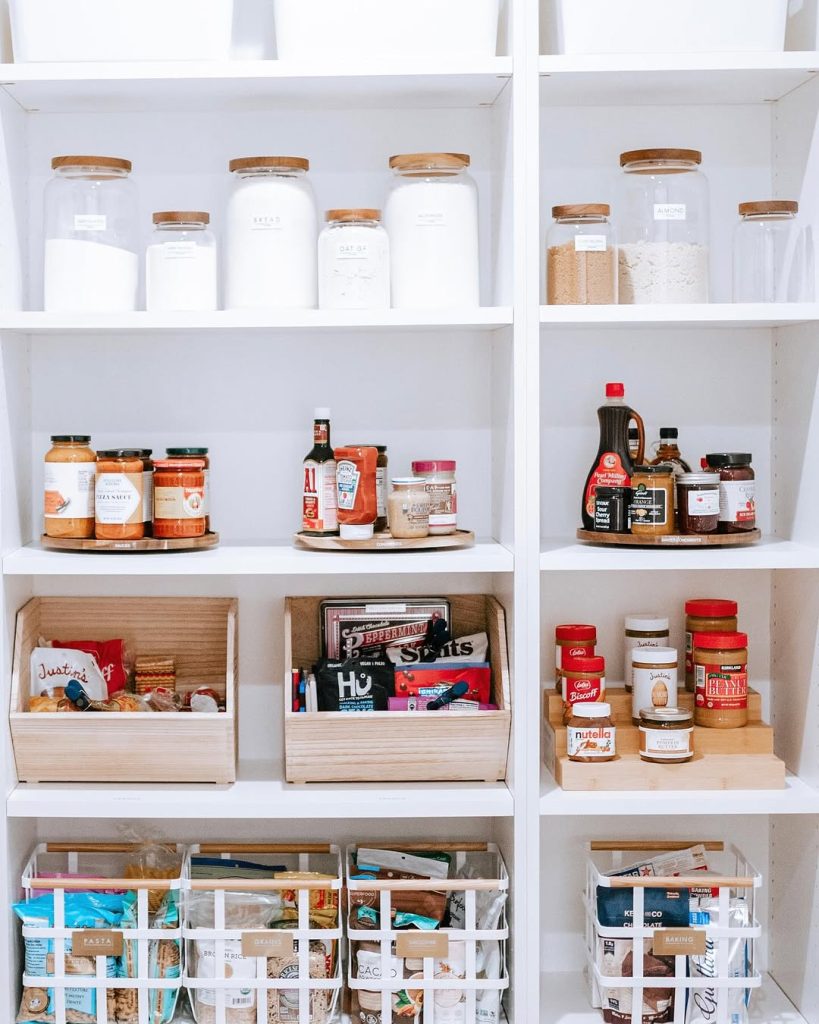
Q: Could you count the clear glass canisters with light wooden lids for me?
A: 8